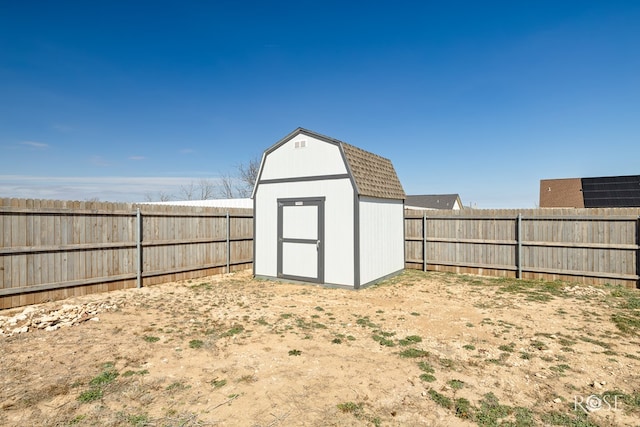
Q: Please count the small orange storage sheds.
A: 0